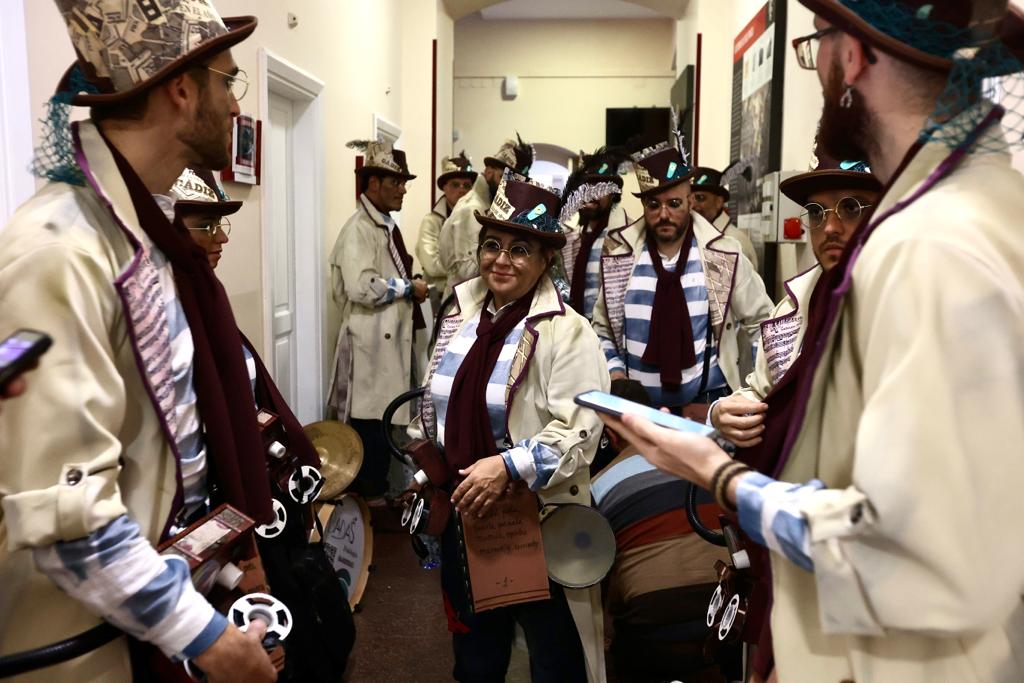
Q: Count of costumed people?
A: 11